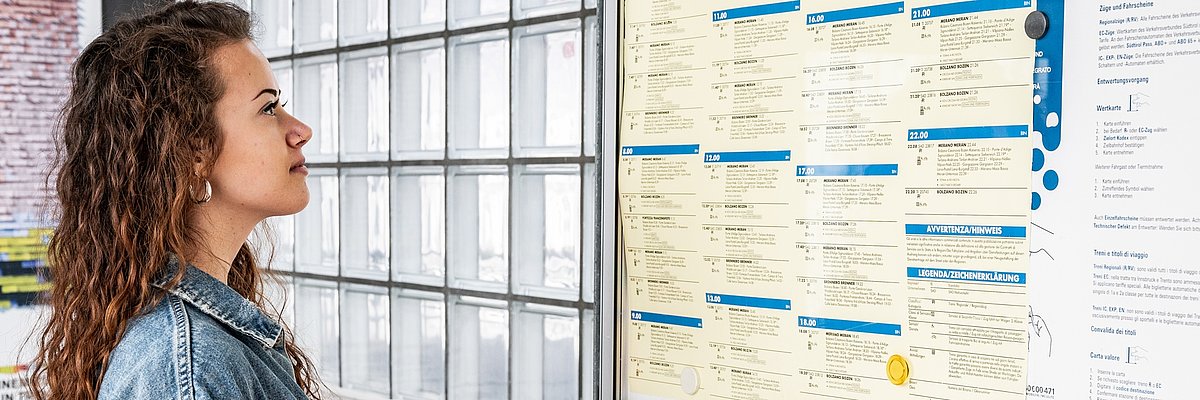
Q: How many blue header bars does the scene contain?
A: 12